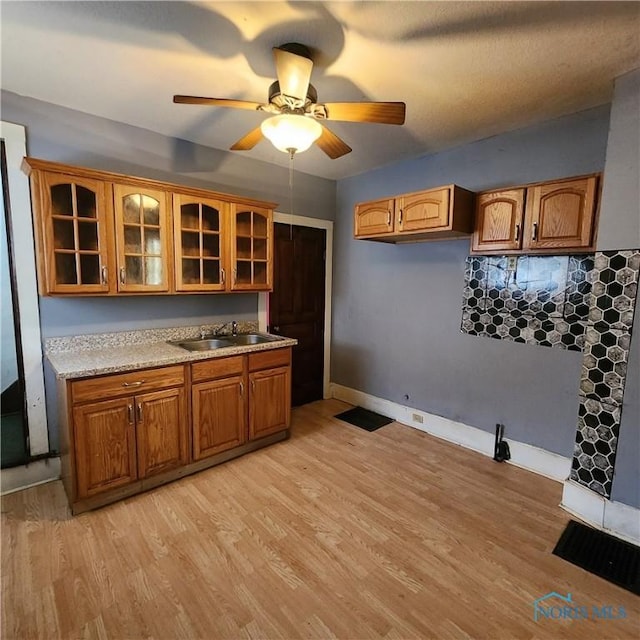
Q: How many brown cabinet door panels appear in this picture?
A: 12